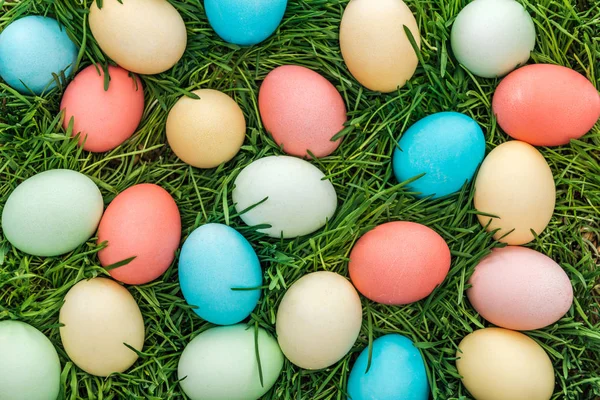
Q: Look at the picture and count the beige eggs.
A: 7